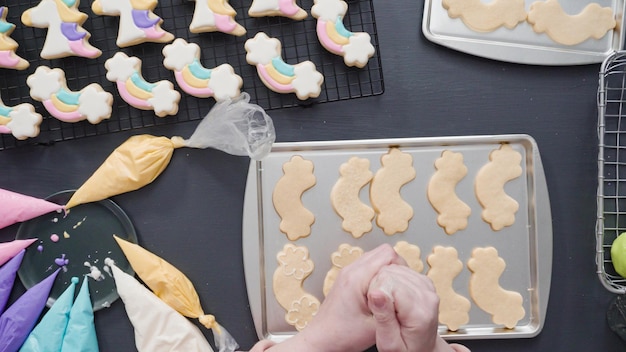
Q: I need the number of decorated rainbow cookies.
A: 6